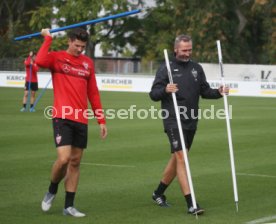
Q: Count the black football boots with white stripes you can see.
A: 2